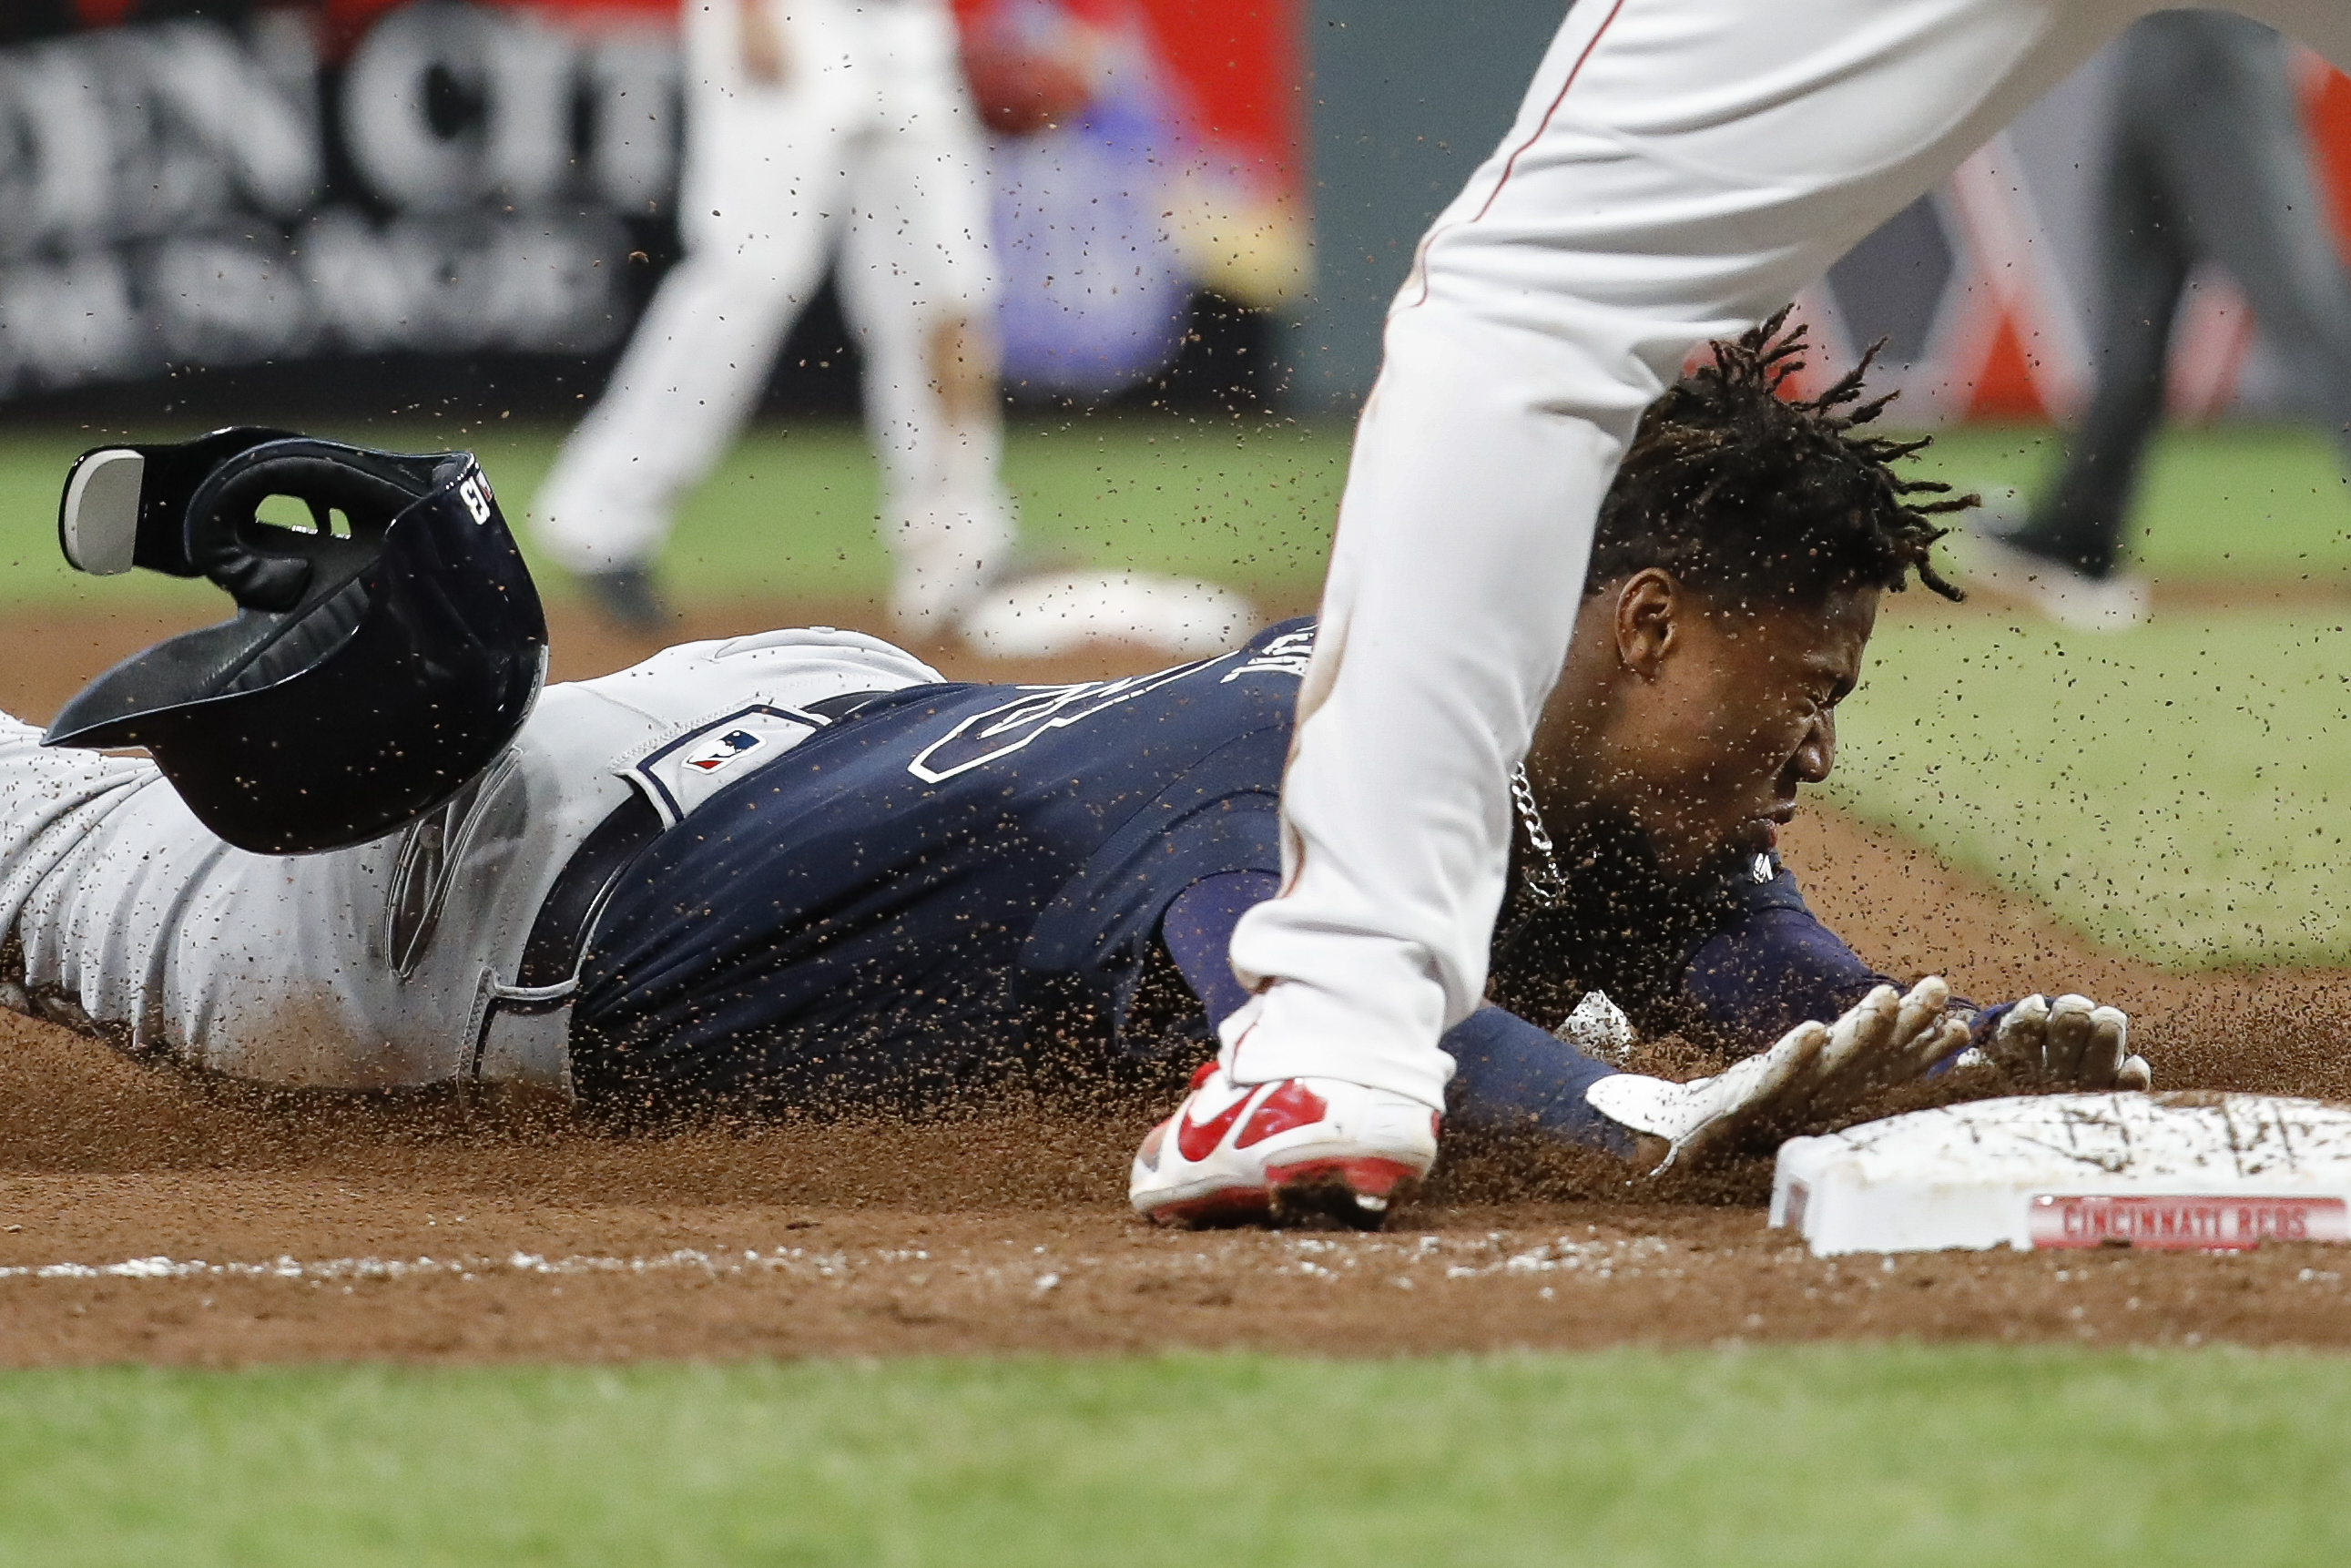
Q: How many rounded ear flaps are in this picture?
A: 1